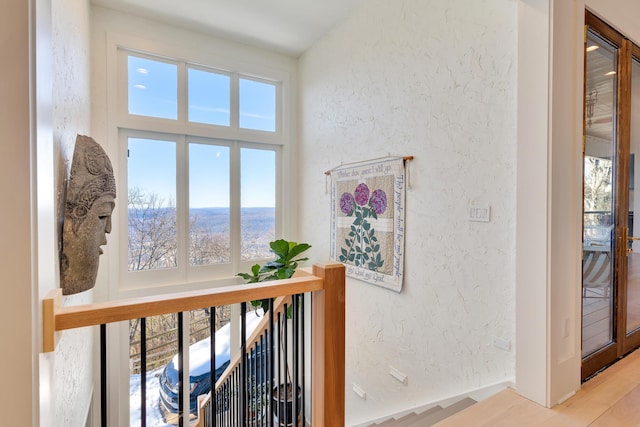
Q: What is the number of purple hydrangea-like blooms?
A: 3